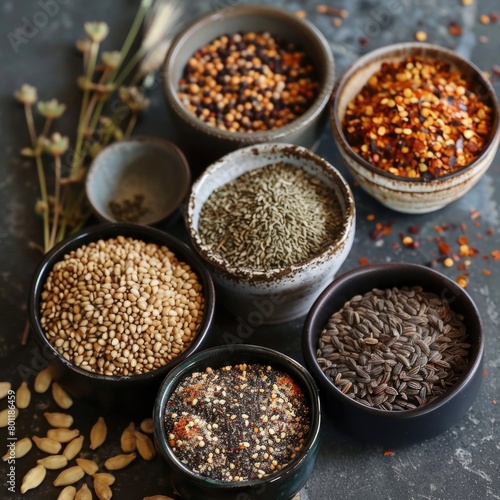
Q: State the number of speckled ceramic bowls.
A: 2